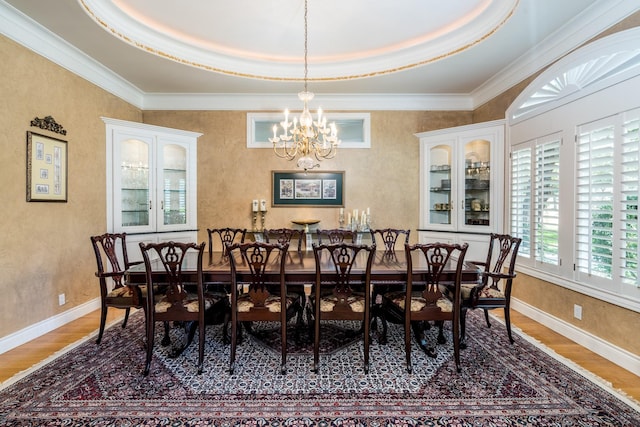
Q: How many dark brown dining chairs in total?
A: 10